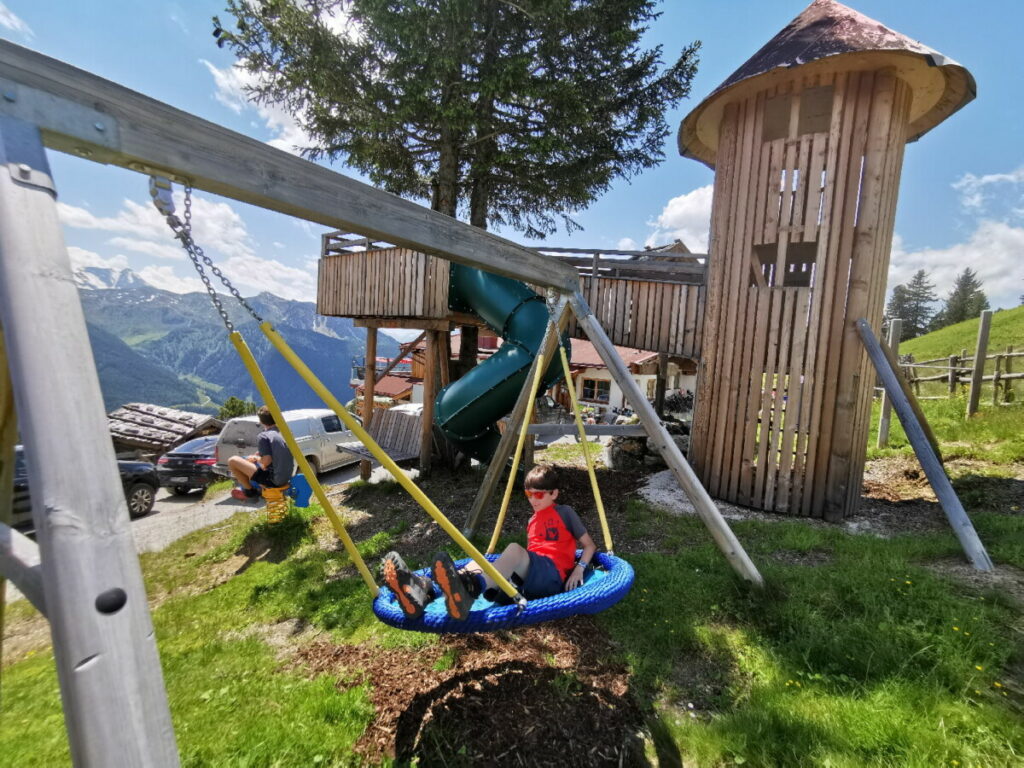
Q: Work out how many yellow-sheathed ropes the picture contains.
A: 4